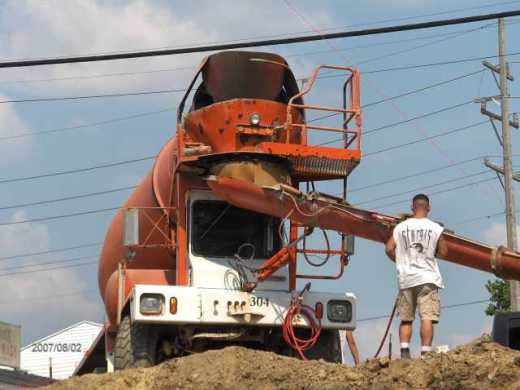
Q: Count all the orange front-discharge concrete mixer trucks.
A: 1